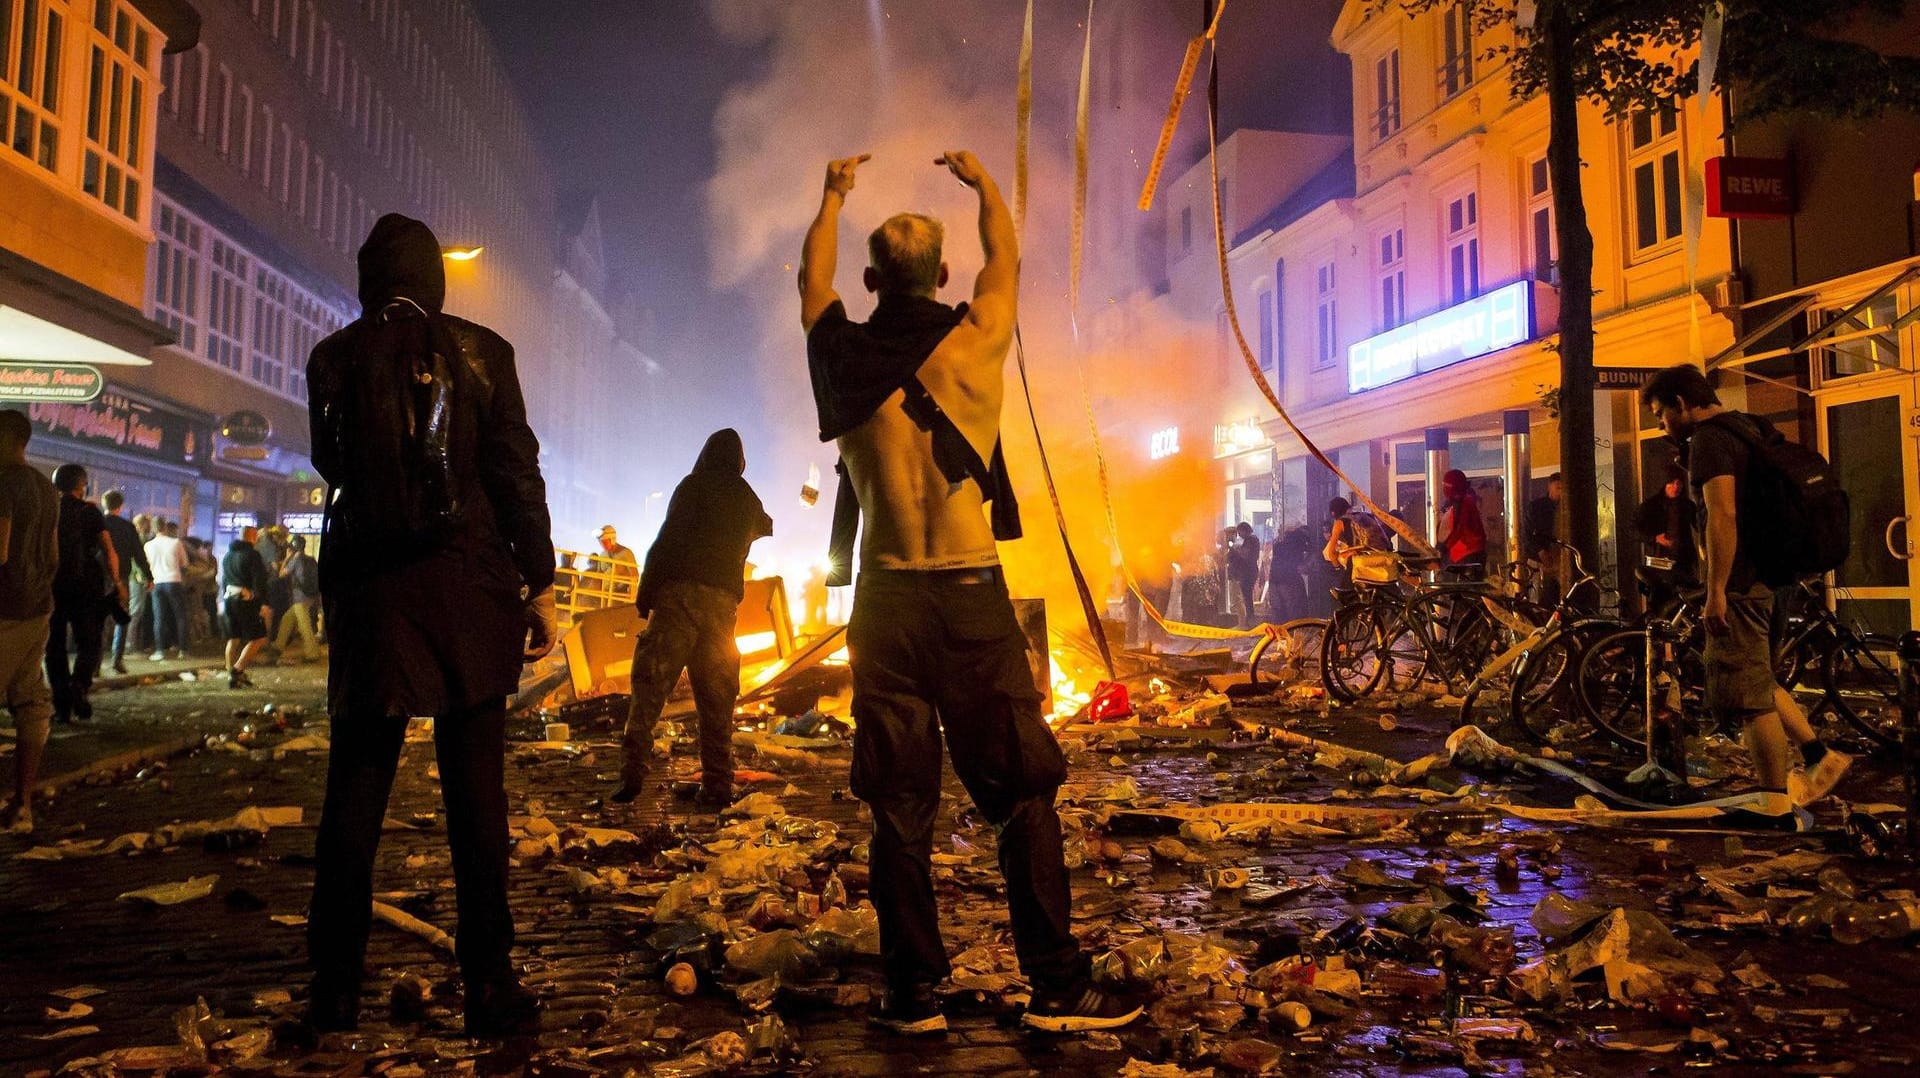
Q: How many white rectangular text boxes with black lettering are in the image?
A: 0